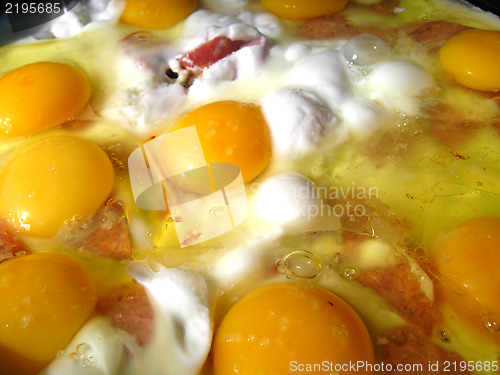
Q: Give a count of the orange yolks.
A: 9